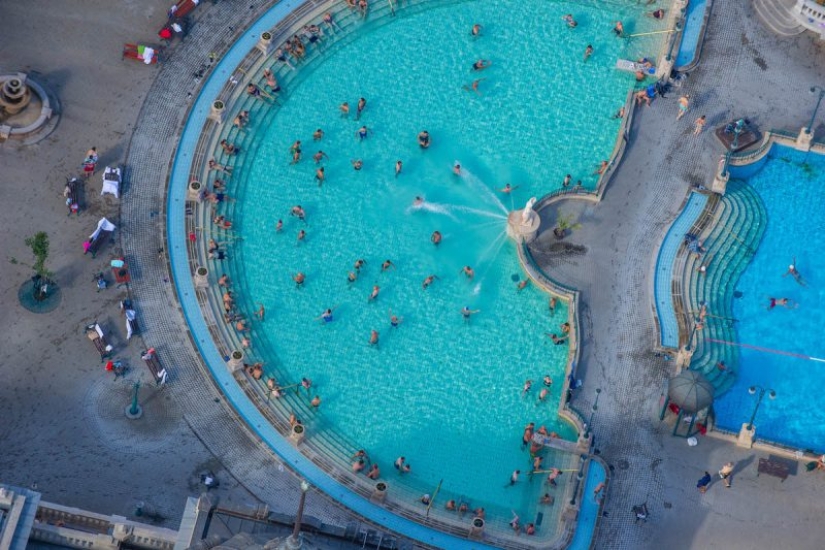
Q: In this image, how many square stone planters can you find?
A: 8